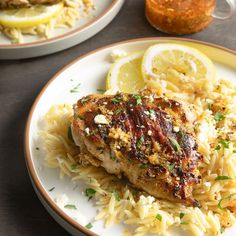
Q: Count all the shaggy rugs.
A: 0